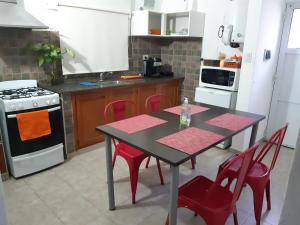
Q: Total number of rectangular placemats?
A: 4